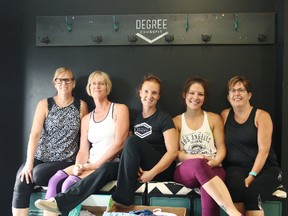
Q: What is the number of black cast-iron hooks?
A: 6